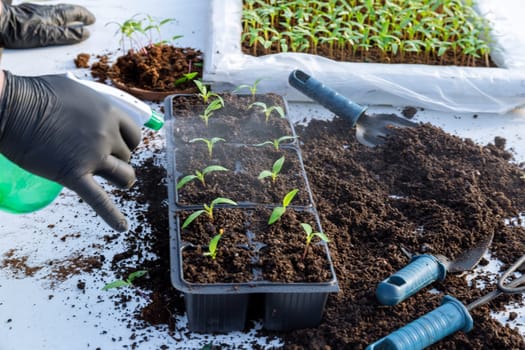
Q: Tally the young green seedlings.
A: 12